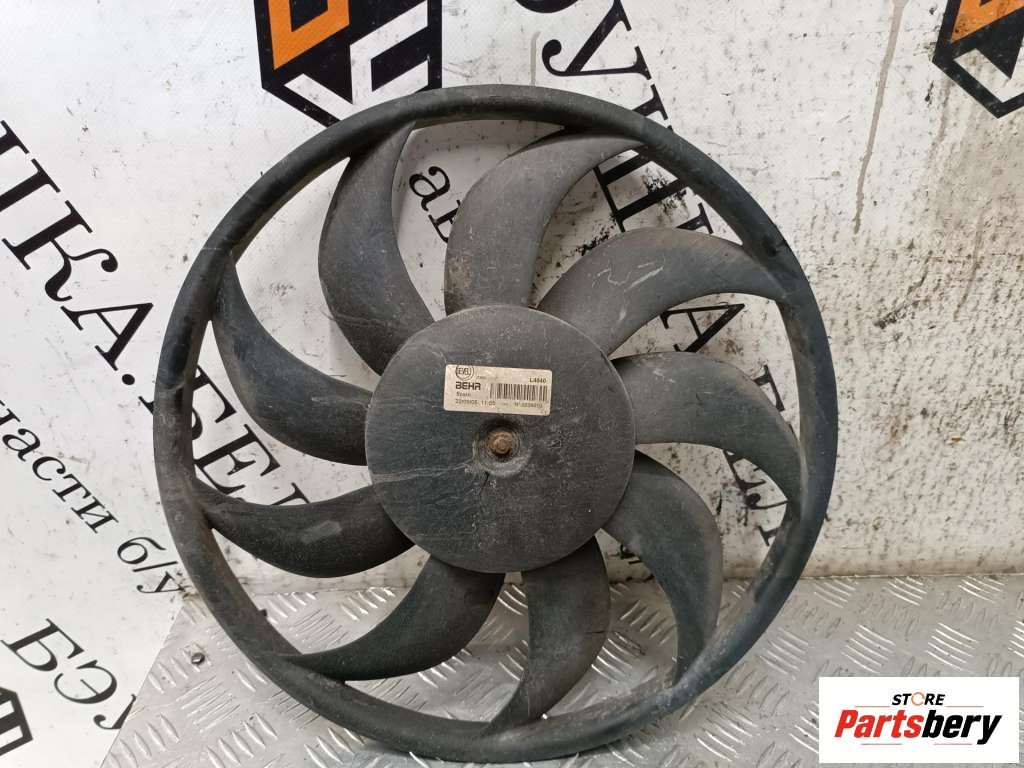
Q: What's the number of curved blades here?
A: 9